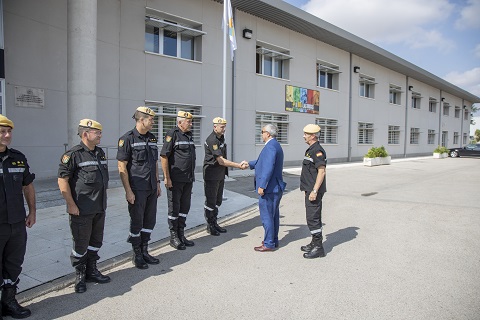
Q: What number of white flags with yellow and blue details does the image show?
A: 1